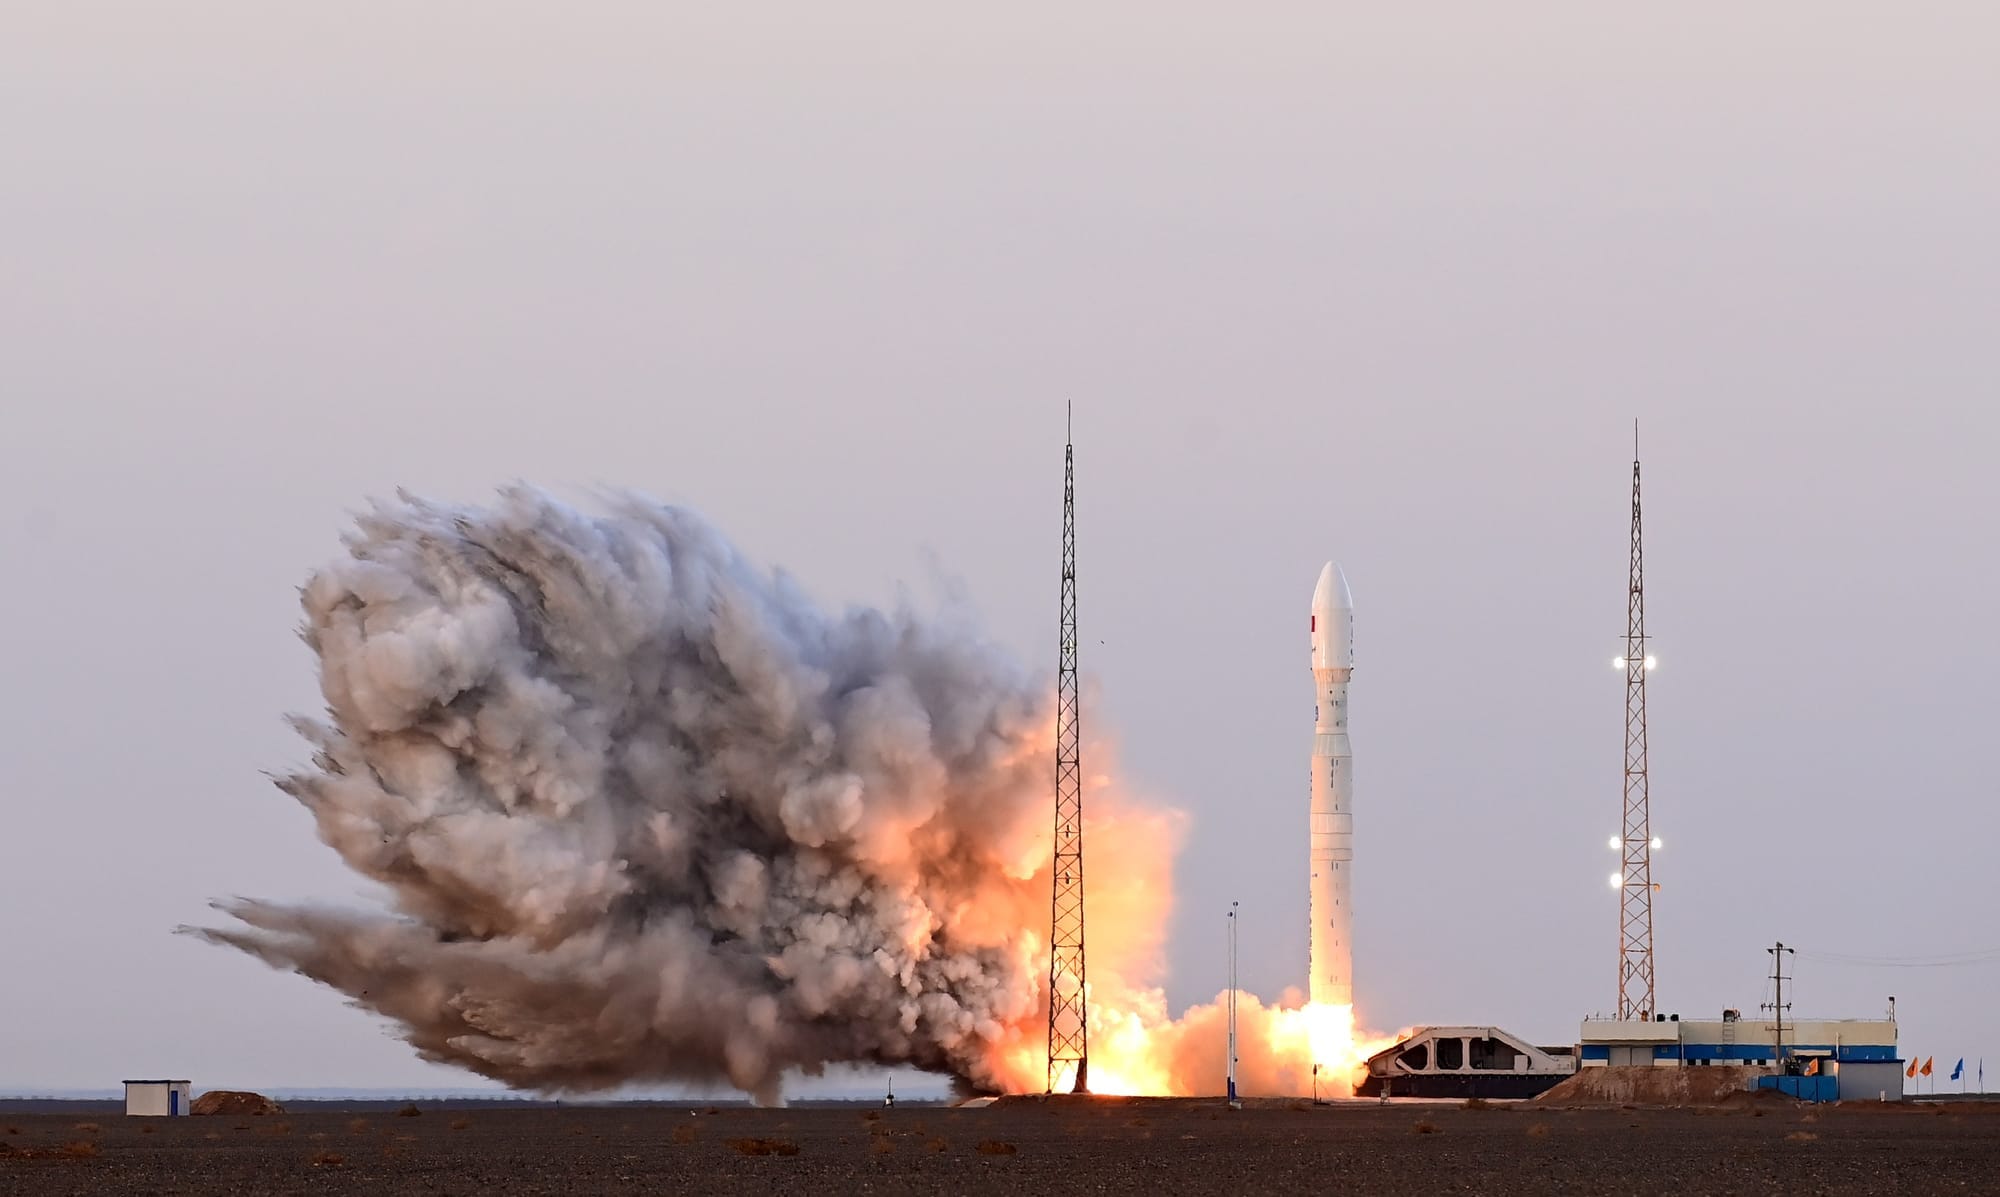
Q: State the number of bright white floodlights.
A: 5